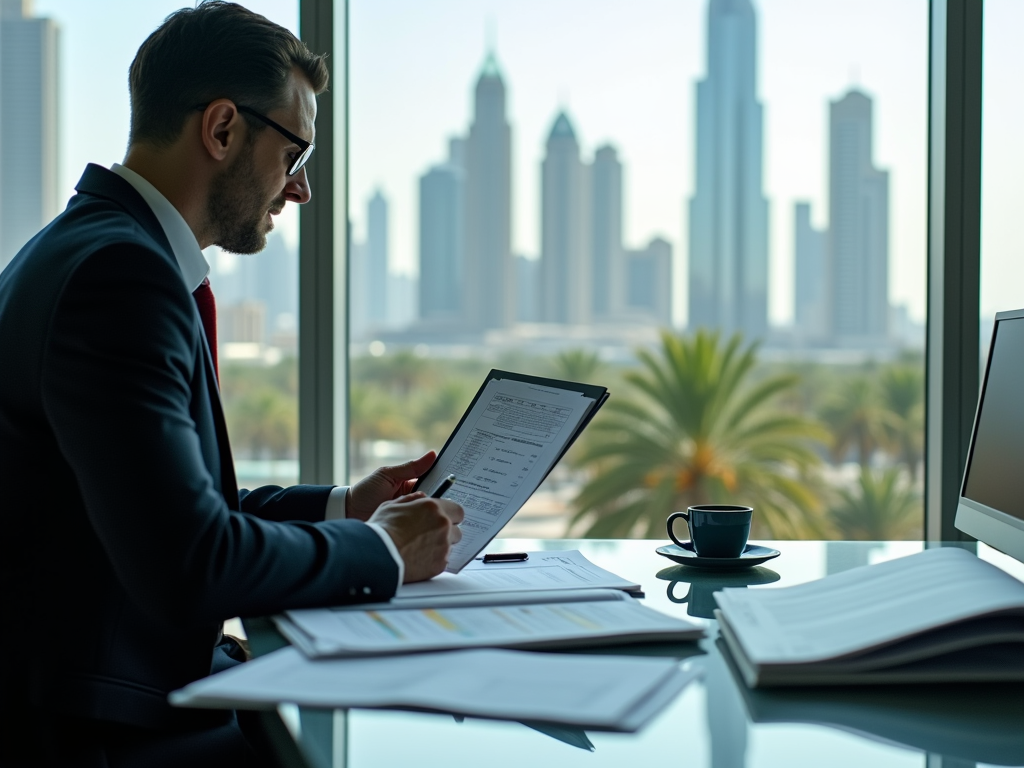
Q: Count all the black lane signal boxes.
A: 0